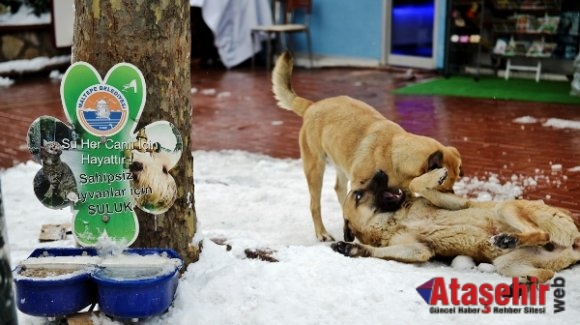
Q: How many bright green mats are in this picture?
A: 1